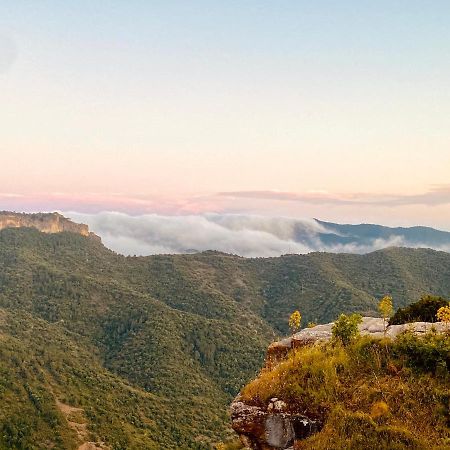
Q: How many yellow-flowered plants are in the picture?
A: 3